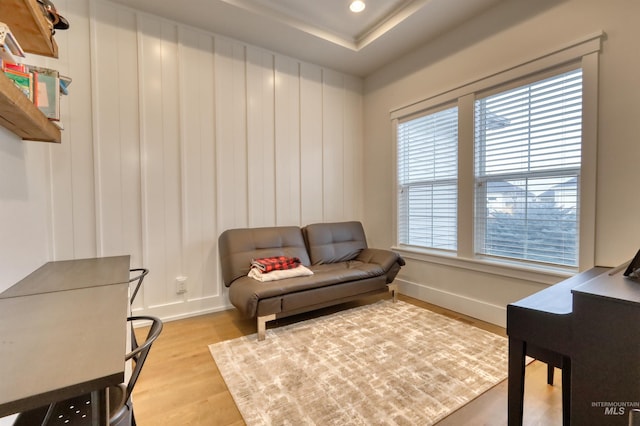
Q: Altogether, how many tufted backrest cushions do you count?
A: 2